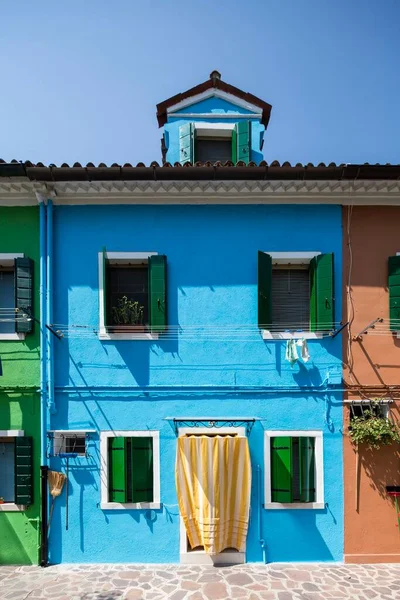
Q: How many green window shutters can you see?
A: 13